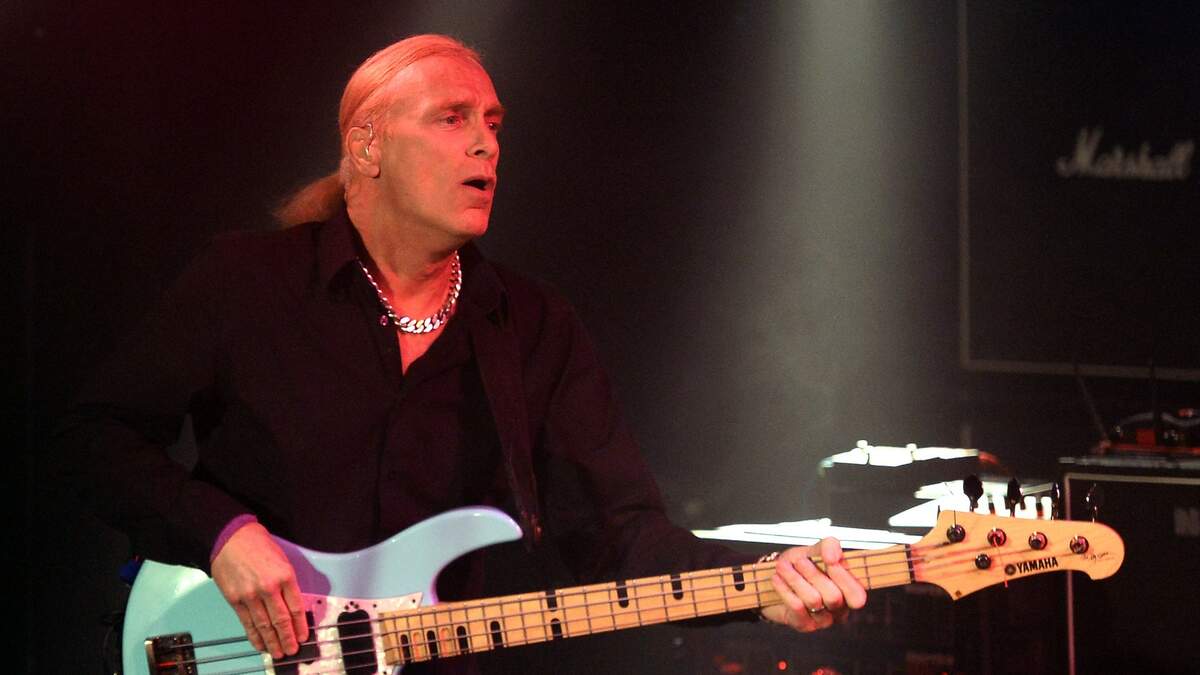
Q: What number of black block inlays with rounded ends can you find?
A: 9